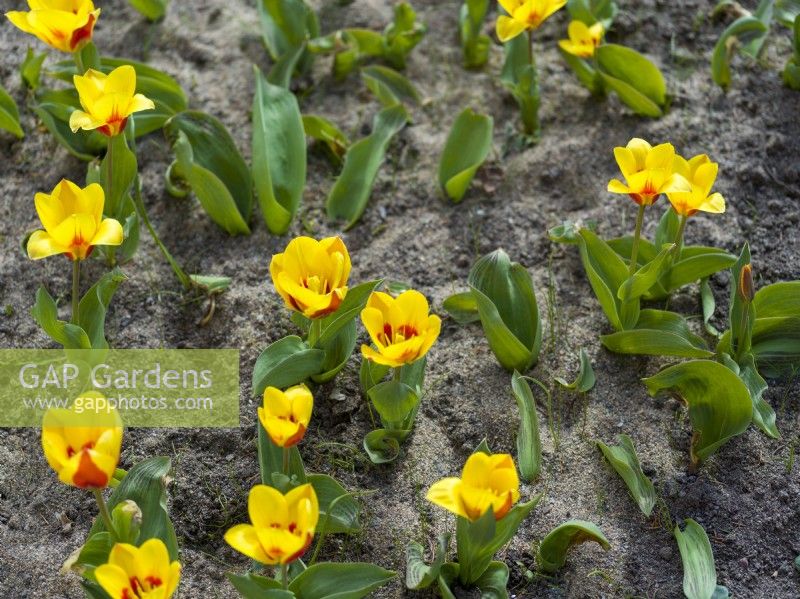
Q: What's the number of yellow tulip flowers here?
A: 14